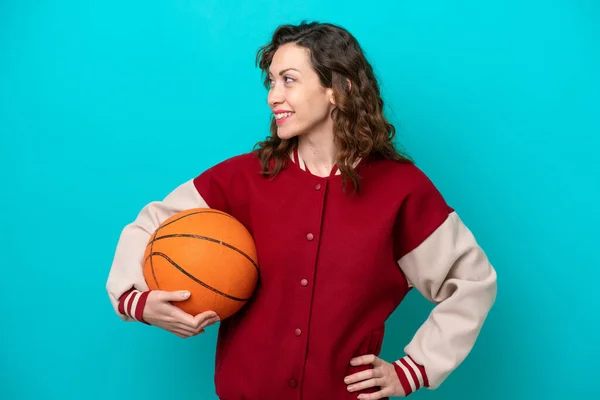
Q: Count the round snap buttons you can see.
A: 5